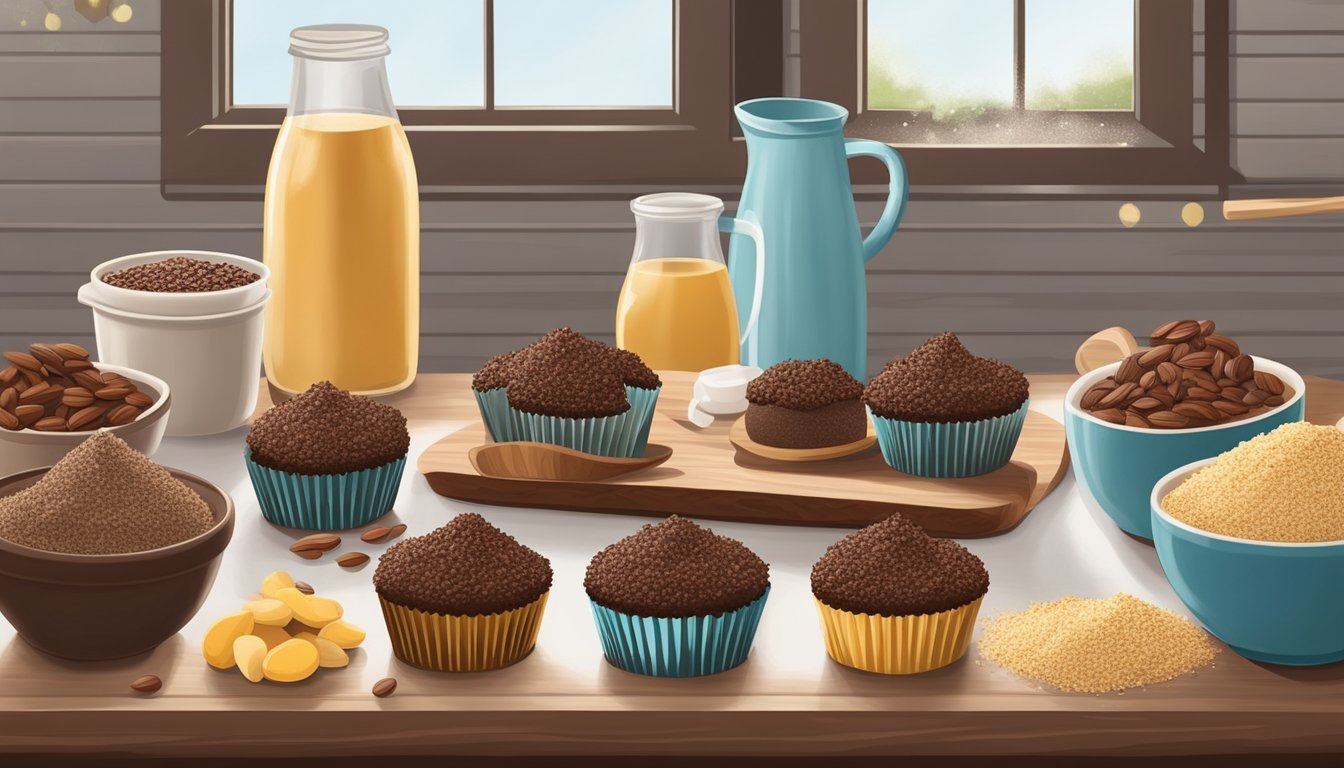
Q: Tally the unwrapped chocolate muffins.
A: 1